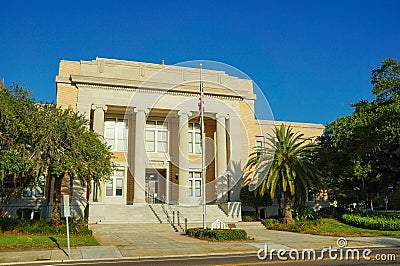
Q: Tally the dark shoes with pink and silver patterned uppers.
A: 0